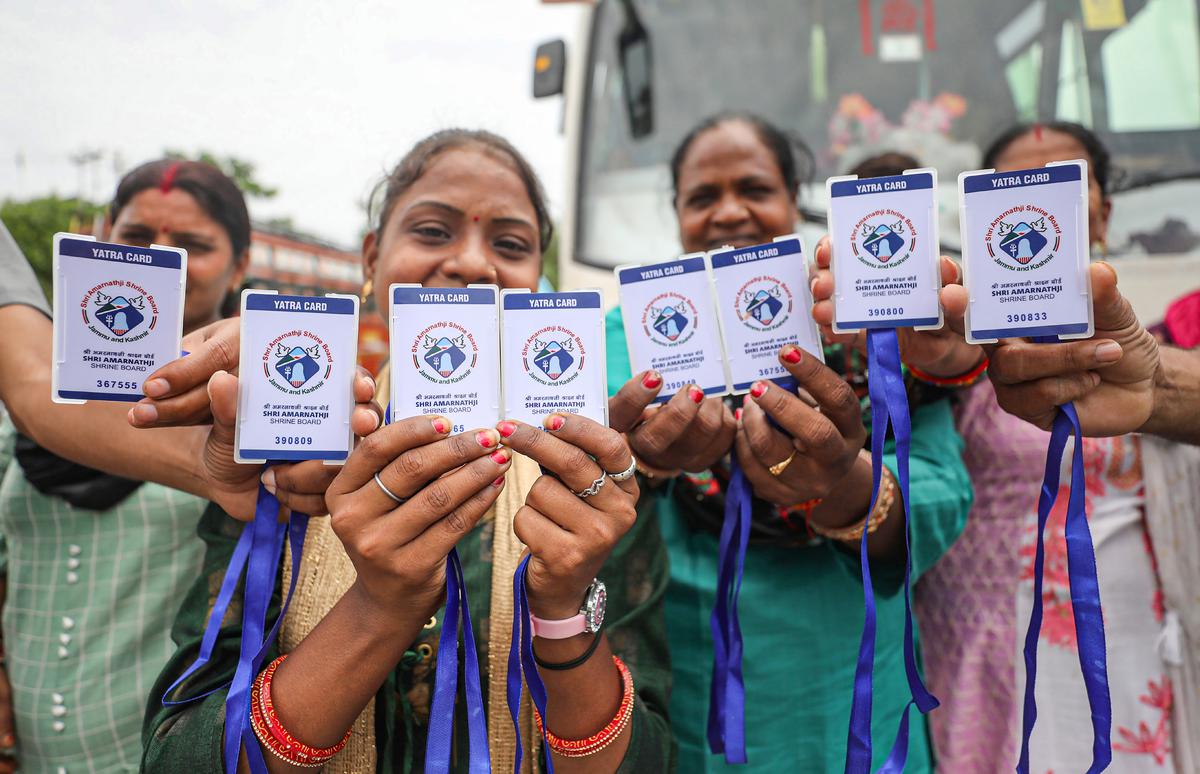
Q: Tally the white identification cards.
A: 8